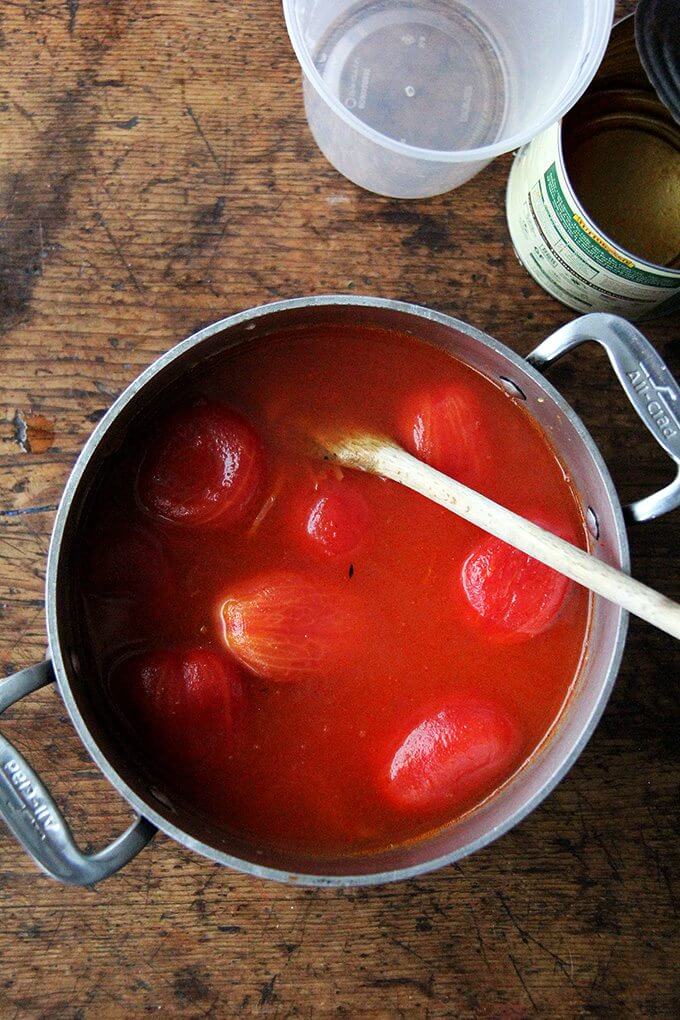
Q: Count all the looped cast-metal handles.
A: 2